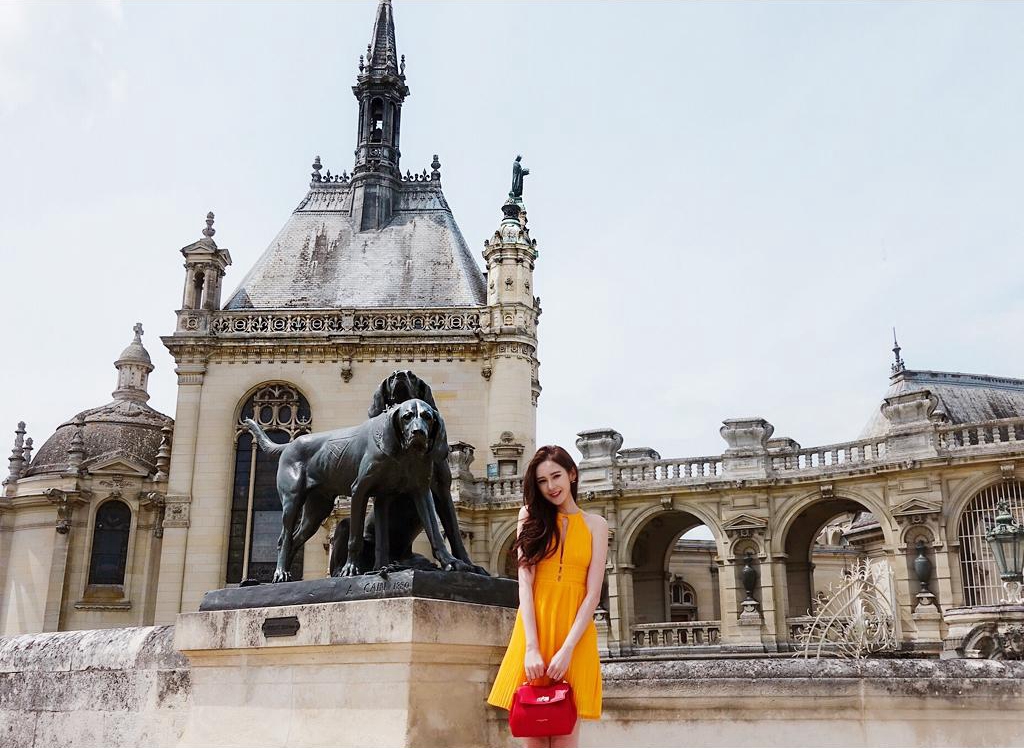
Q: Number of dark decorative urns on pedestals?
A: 2